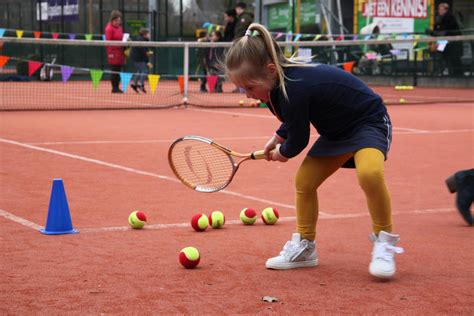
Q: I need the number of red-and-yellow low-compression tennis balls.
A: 6